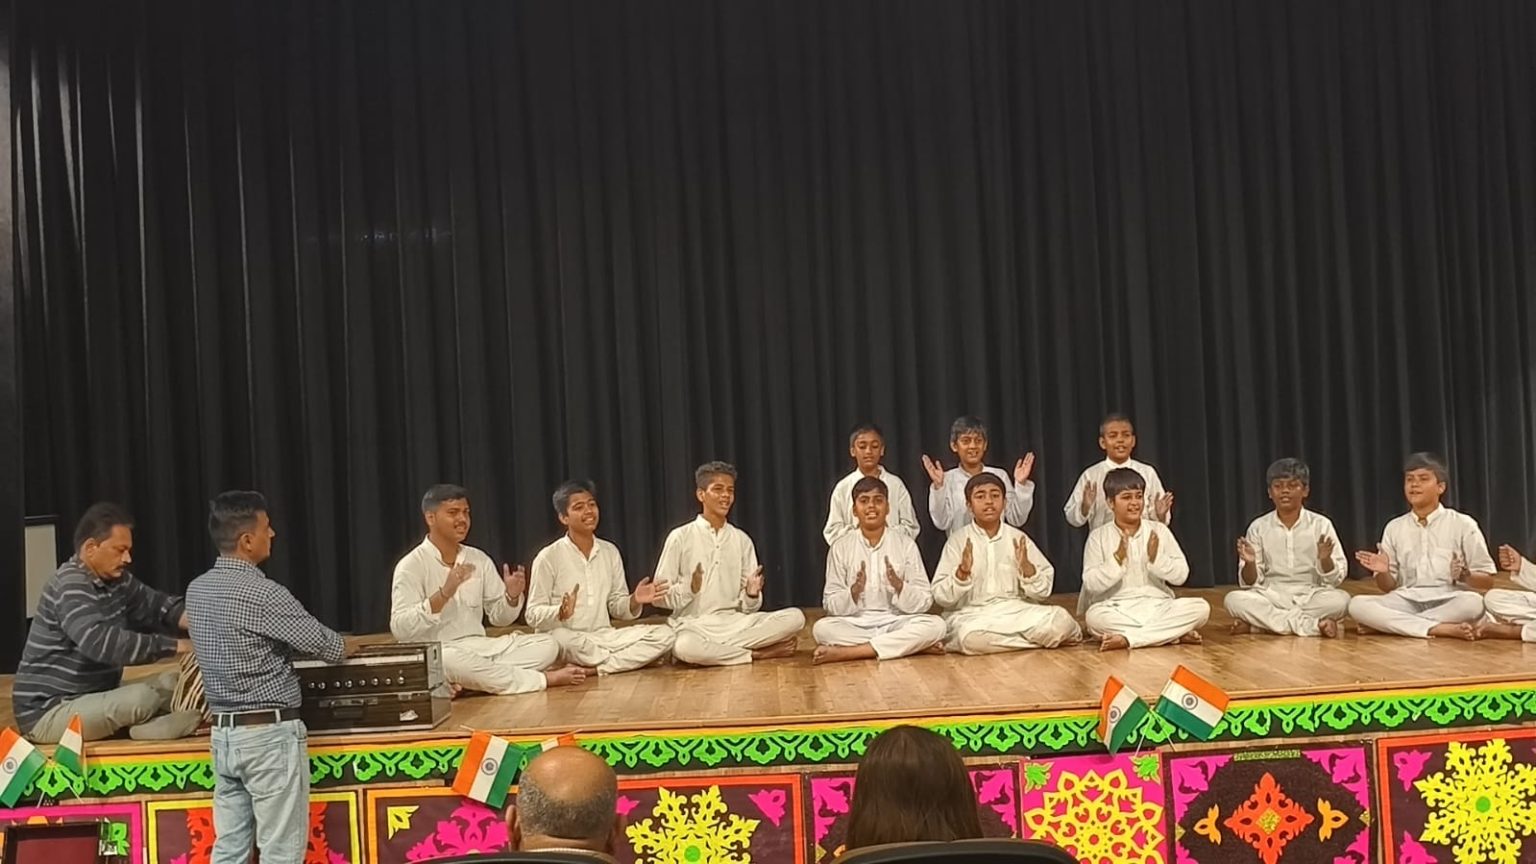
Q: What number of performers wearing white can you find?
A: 12